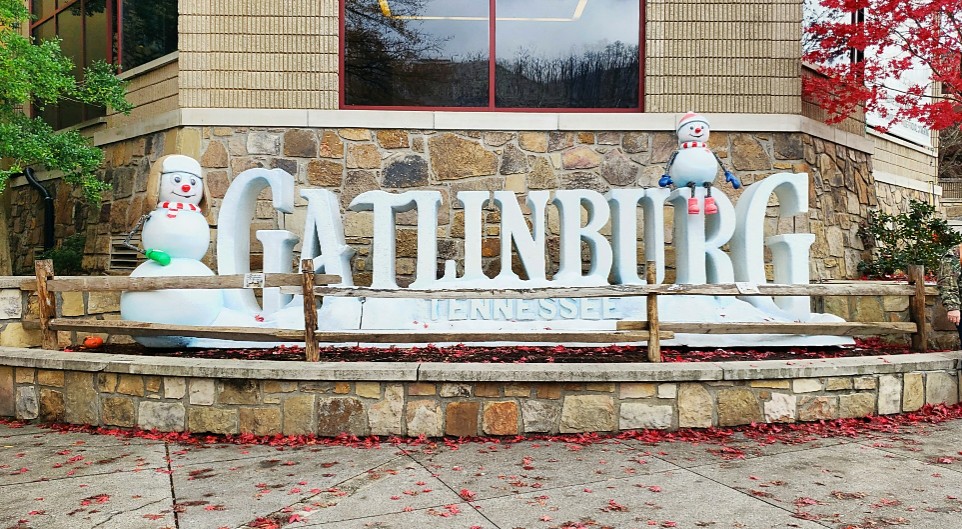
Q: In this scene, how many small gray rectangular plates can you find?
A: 2